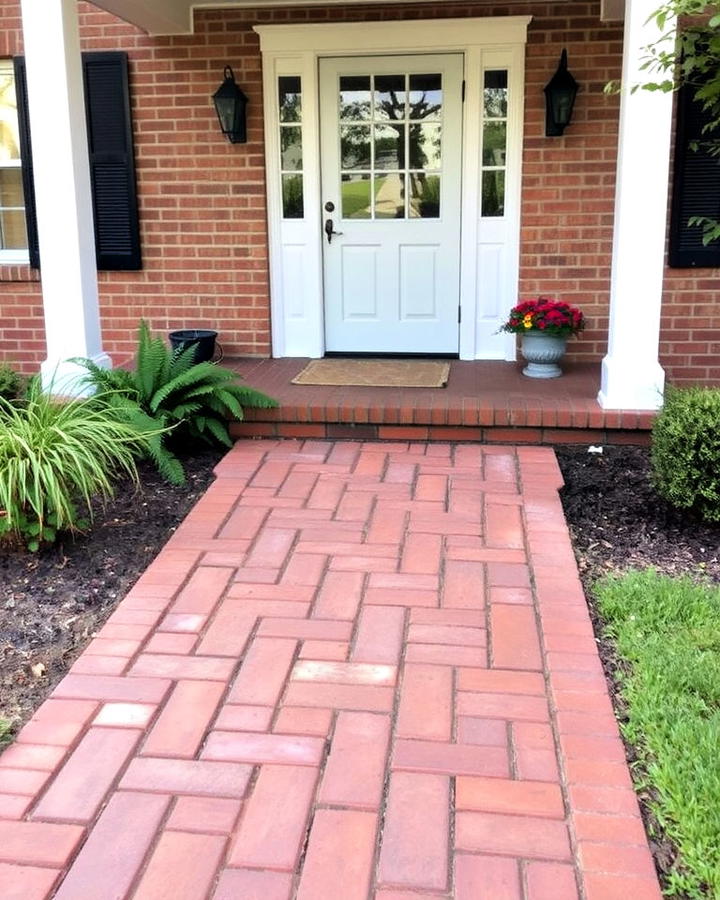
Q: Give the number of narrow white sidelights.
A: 2